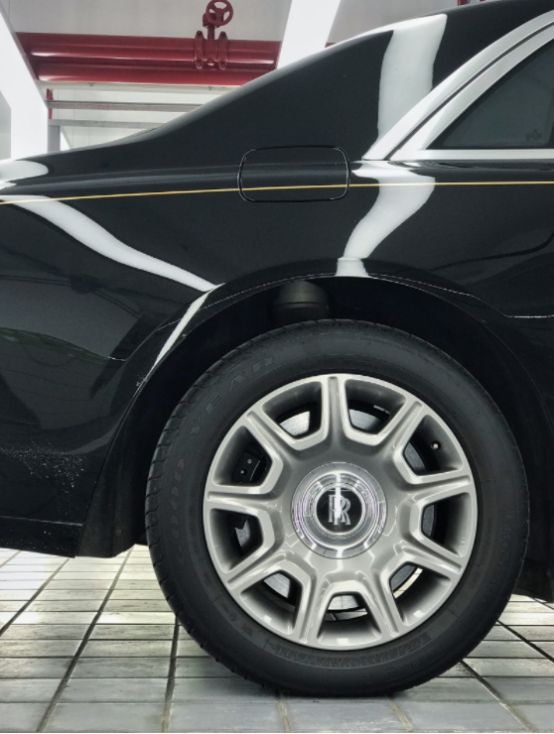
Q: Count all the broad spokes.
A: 9